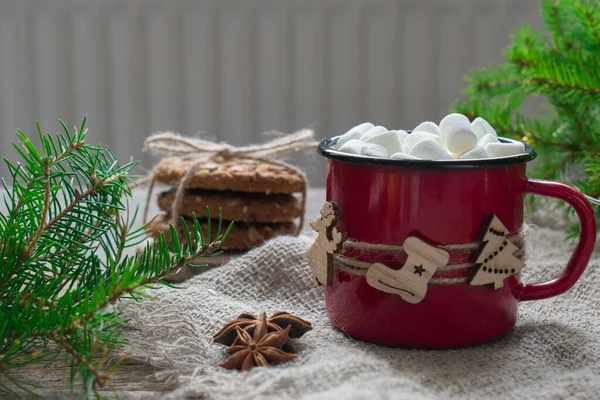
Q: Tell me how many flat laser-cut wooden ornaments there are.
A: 3